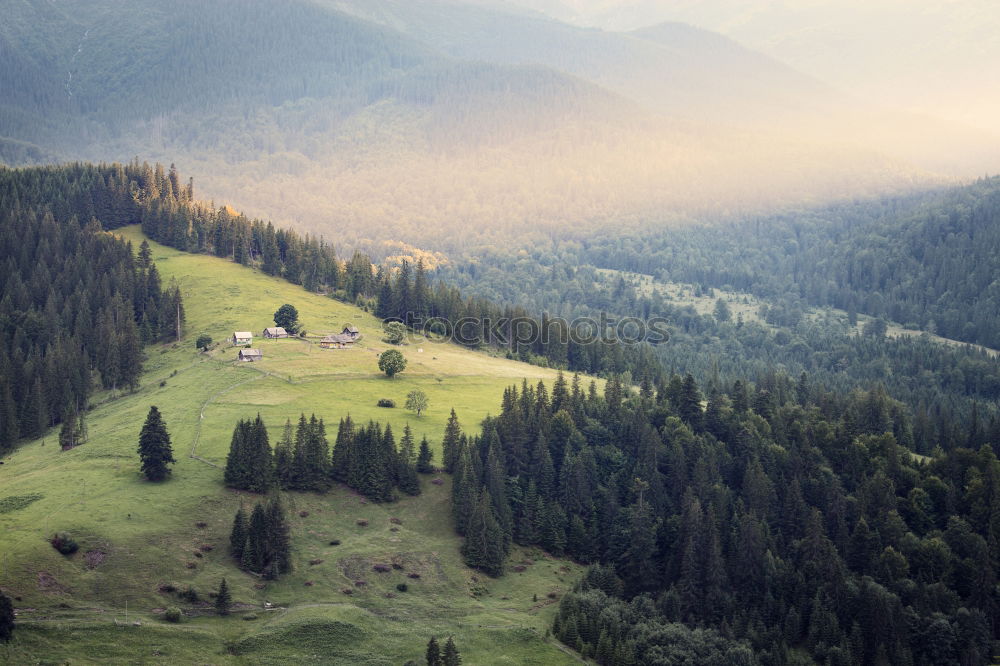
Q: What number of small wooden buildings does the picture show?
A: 5